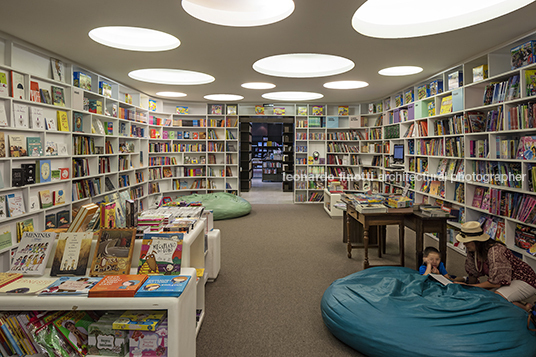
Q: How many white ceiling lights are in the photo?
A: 11